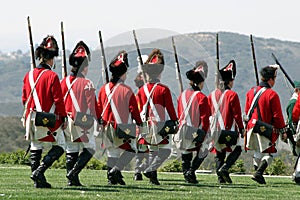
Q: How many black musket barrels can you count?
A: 8